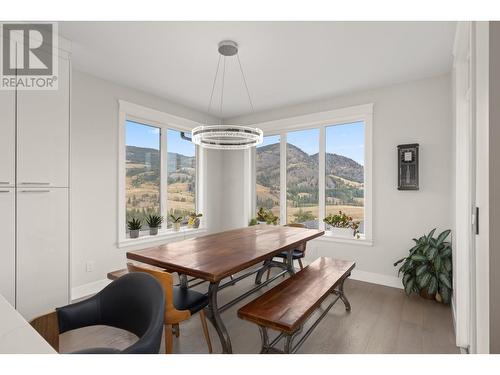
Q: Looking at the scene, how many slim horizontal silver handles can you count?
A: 4